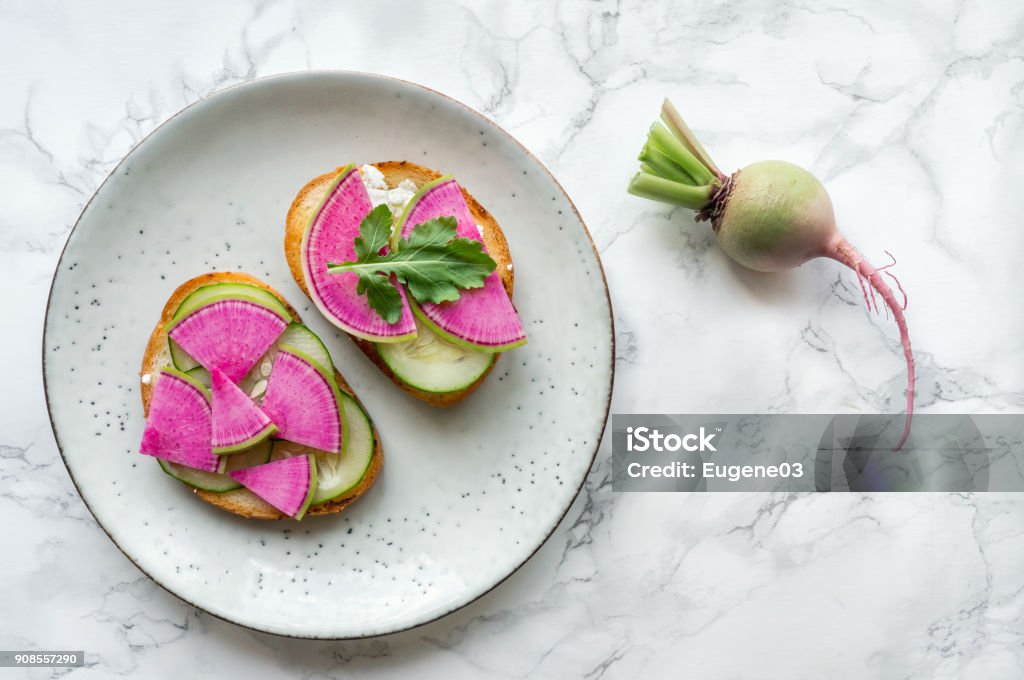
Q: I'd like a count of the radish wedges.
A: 7